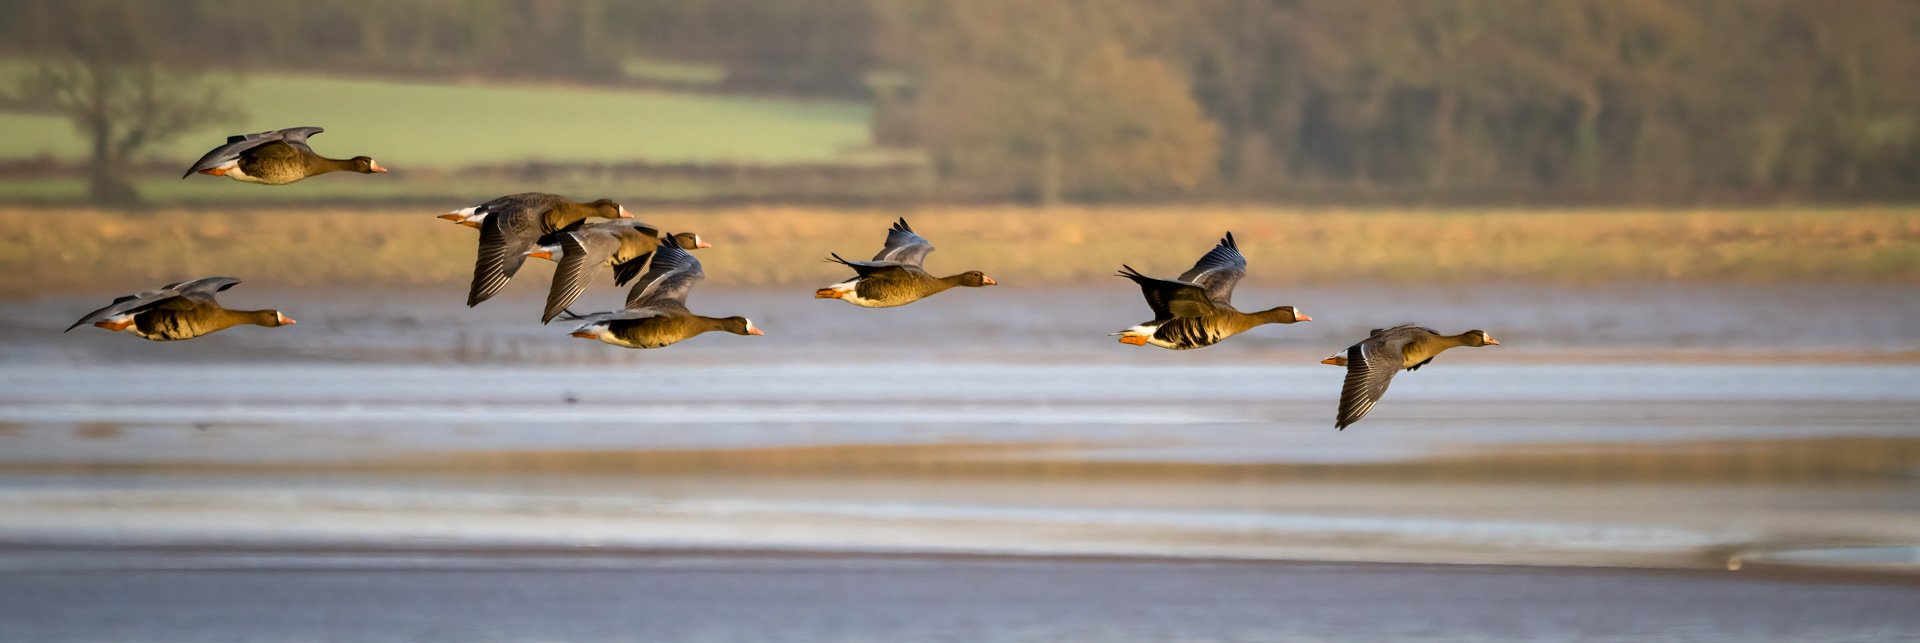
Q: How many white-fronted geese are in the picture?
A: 8